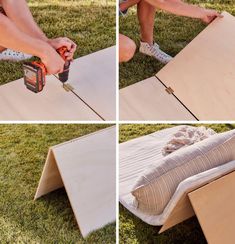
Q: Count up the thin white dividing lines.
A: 2